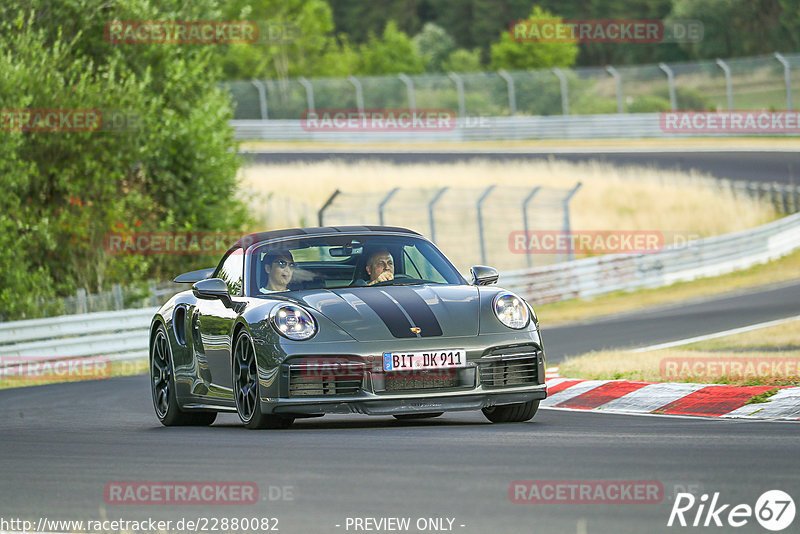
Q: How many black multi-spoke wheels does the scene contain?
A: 2